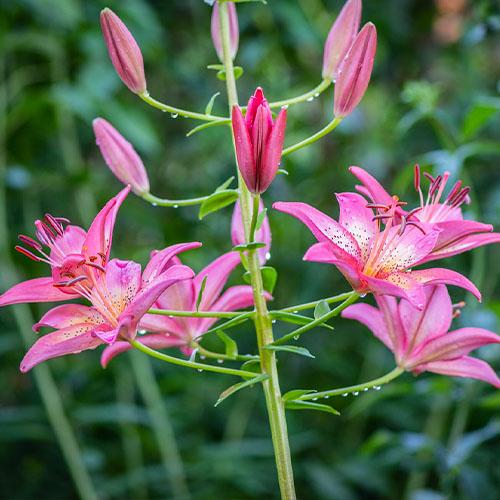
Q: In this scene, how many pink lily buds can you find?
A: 7